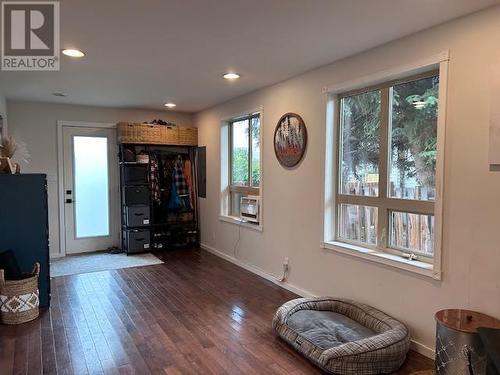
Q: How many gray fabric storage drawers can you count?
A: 2